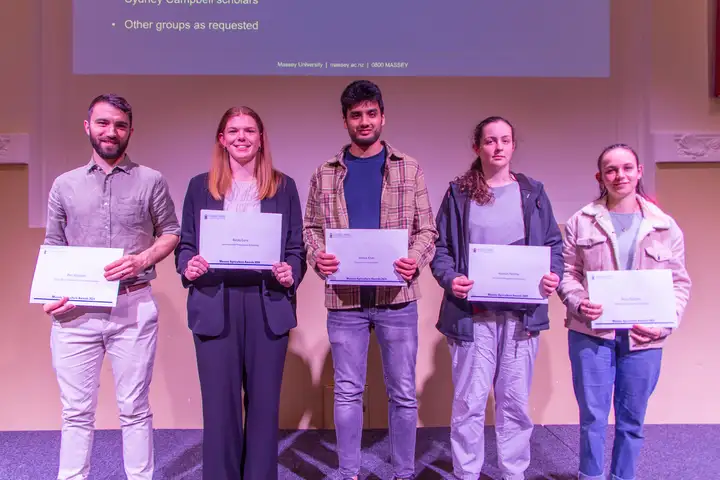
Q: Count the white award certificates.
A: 5